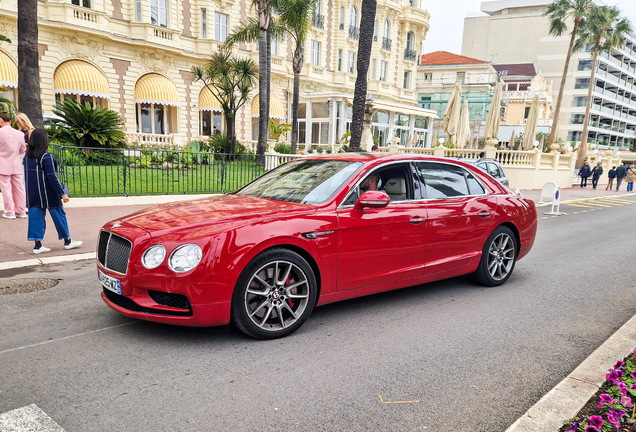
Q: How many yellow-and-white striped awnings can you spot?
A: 5